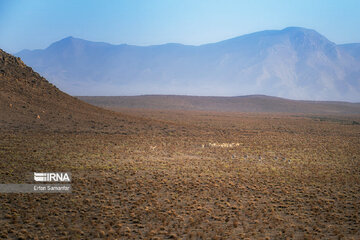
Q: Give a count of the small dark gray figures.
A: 6